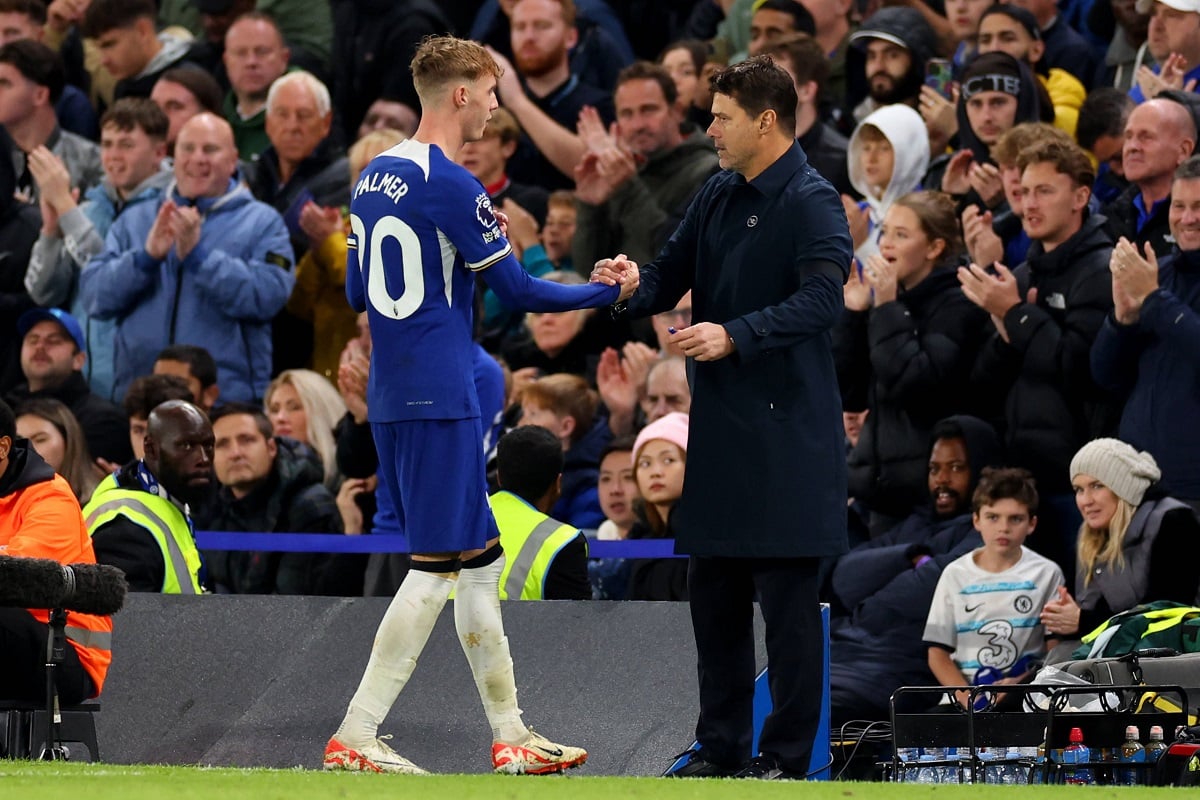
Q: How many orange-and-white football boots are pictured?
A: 2